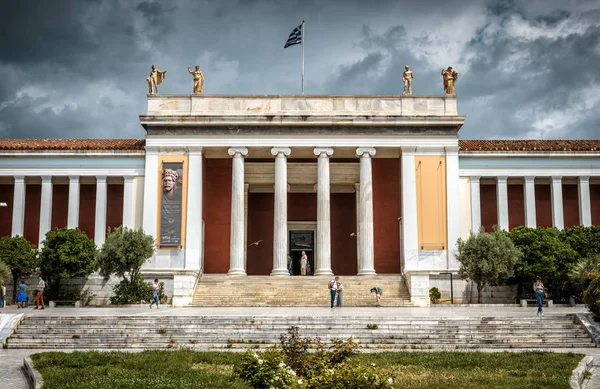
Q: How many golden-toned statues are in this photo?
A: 4